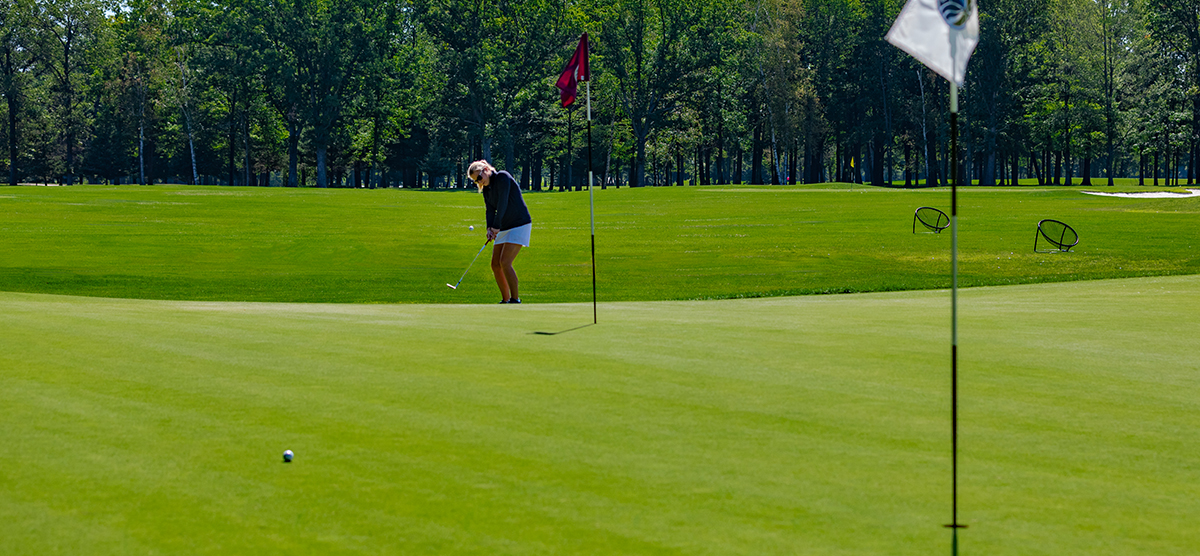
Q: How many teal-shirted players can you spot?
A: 0